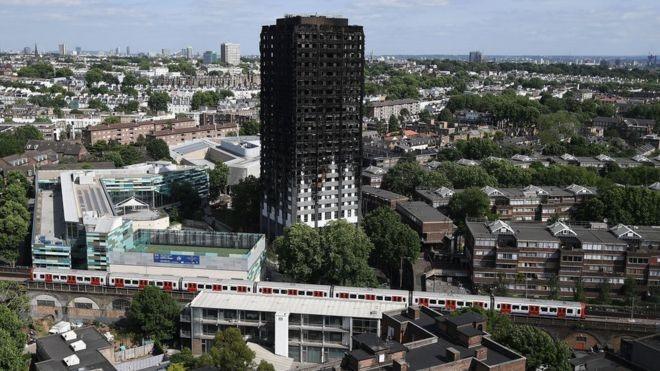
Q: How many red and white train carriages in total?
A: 7